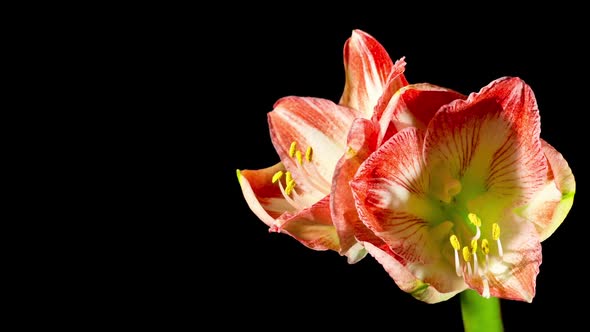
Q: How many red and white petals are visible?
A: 12